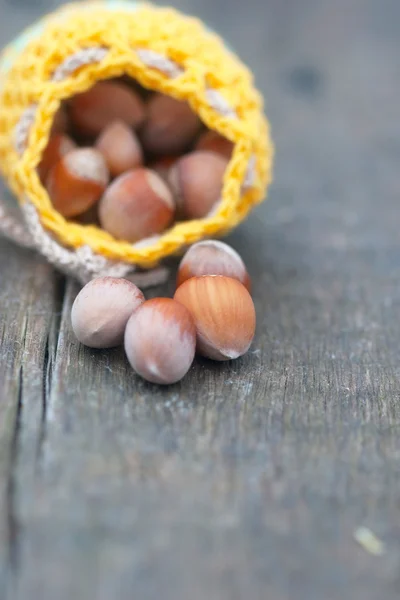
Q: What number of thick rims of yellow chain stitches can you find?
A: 1